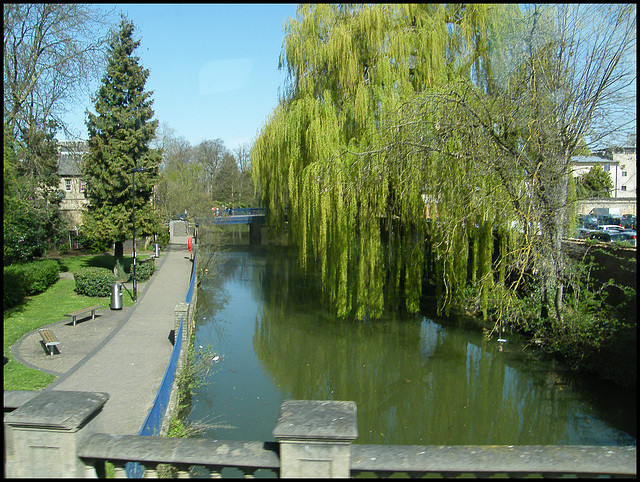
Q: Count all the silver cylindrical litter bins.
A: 2